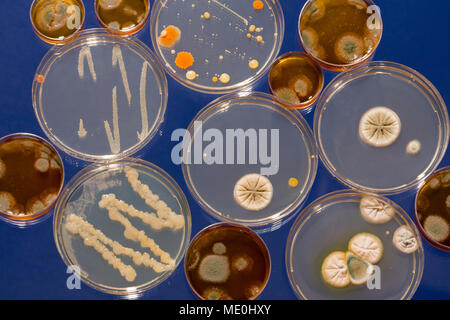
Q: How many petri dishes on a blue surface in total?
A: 13